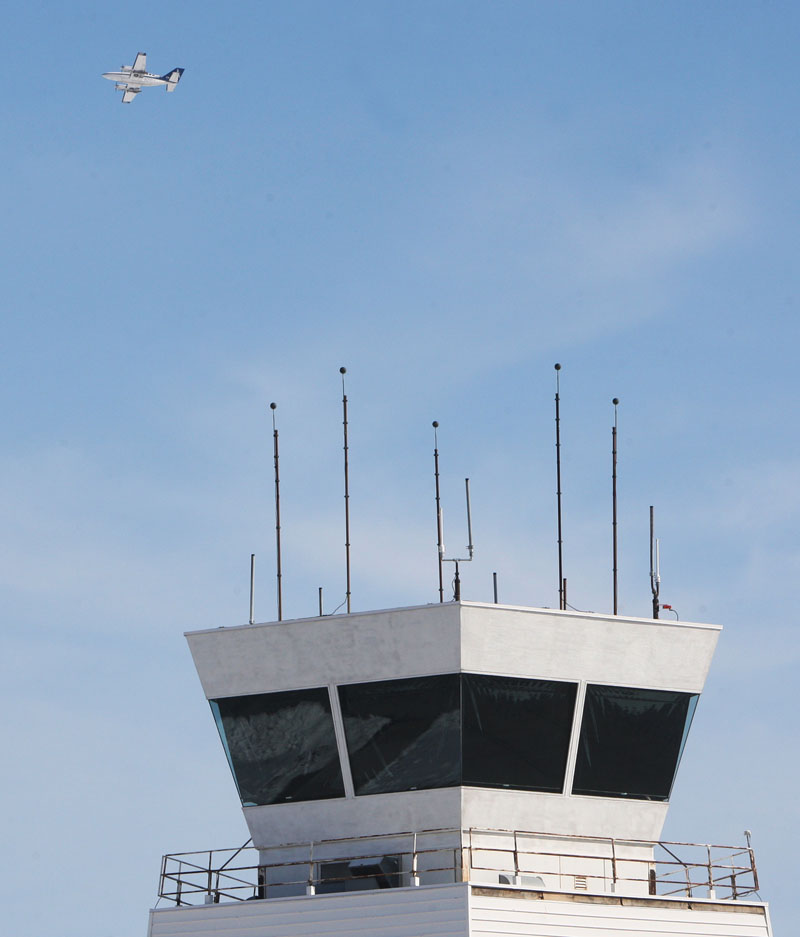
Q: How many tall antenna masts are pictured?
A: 5